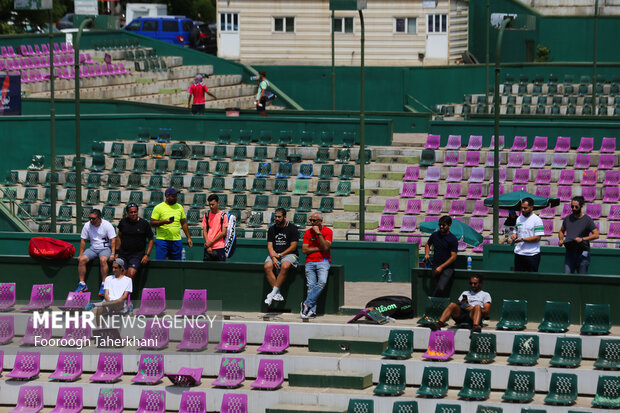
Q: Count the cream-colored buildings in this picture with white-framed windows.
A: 1